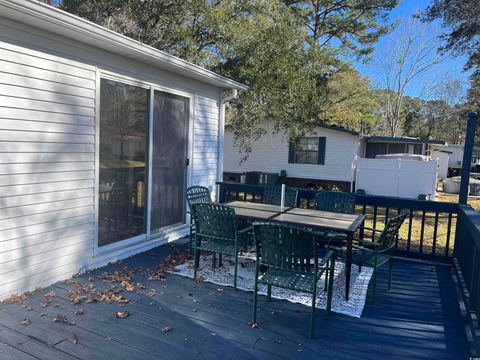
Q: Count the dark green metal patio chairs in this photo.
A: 6